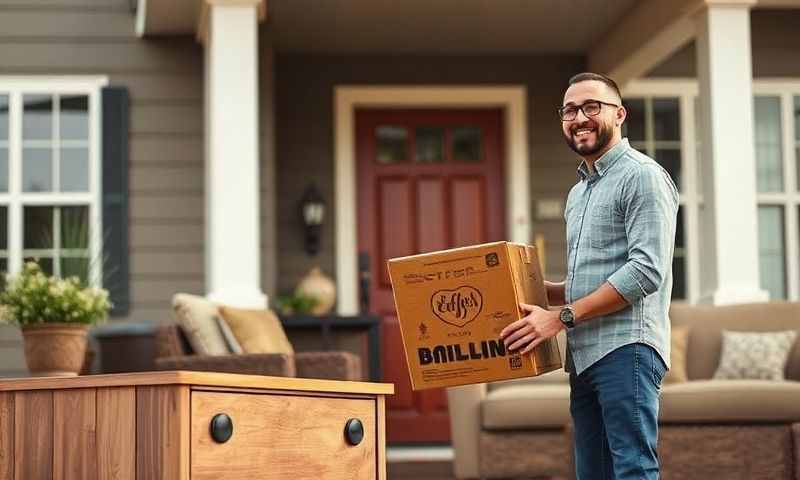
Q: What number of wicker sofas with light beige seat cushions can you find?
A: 1